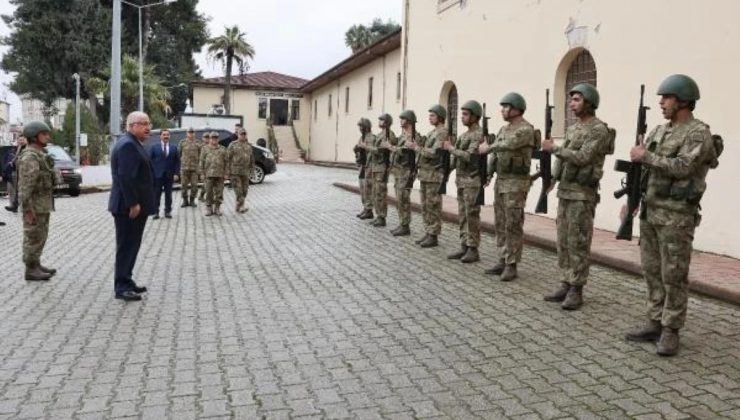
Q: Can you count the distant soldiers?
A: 4